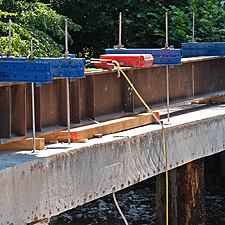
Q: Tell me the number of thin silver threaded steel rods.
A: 6